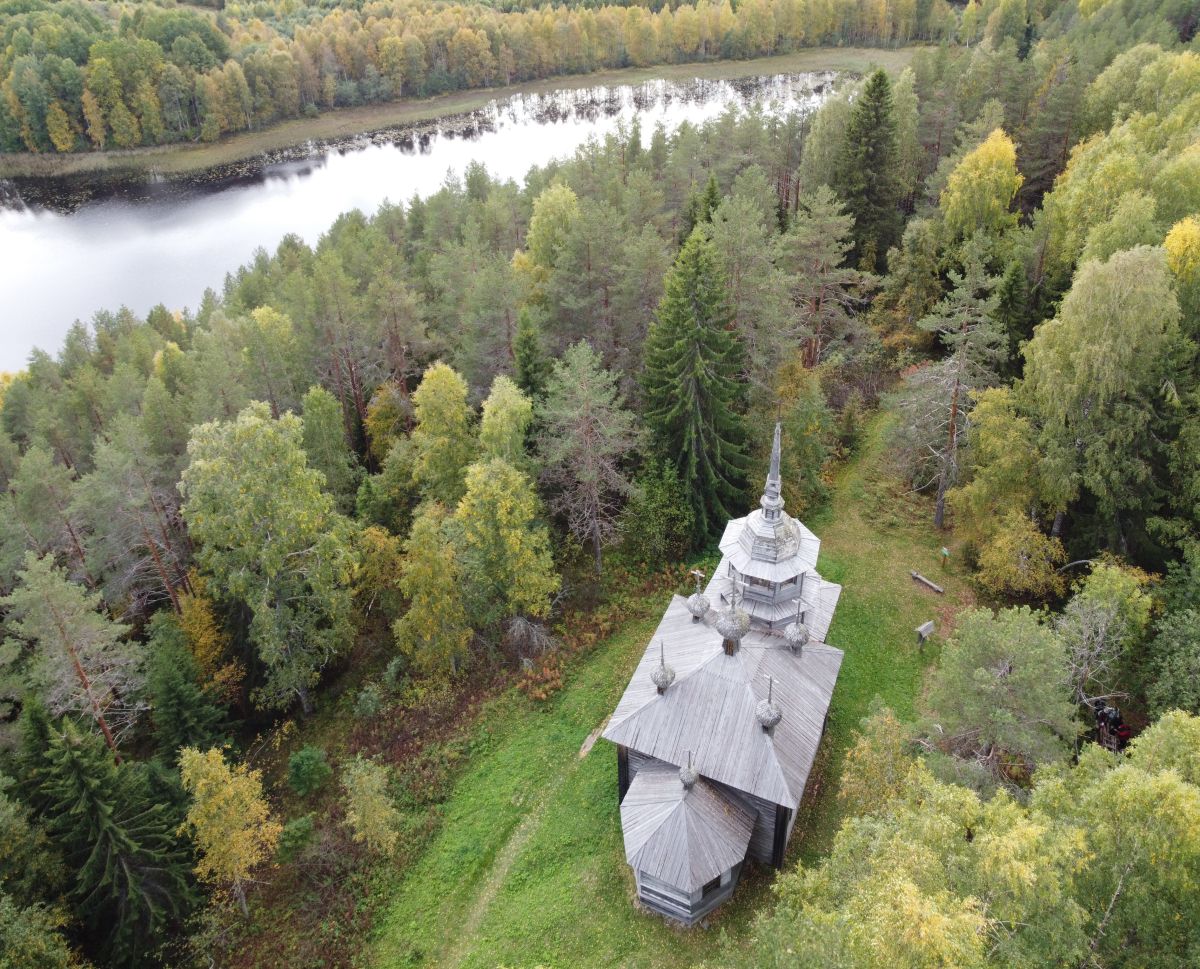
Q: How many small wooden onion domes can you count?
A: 6